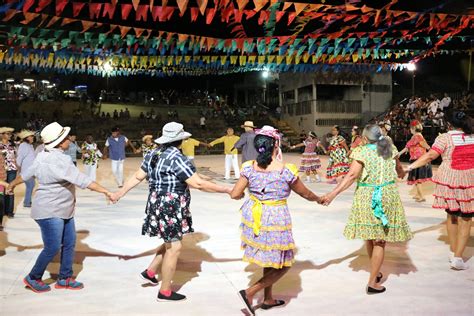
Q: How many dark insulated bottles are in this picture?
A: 0